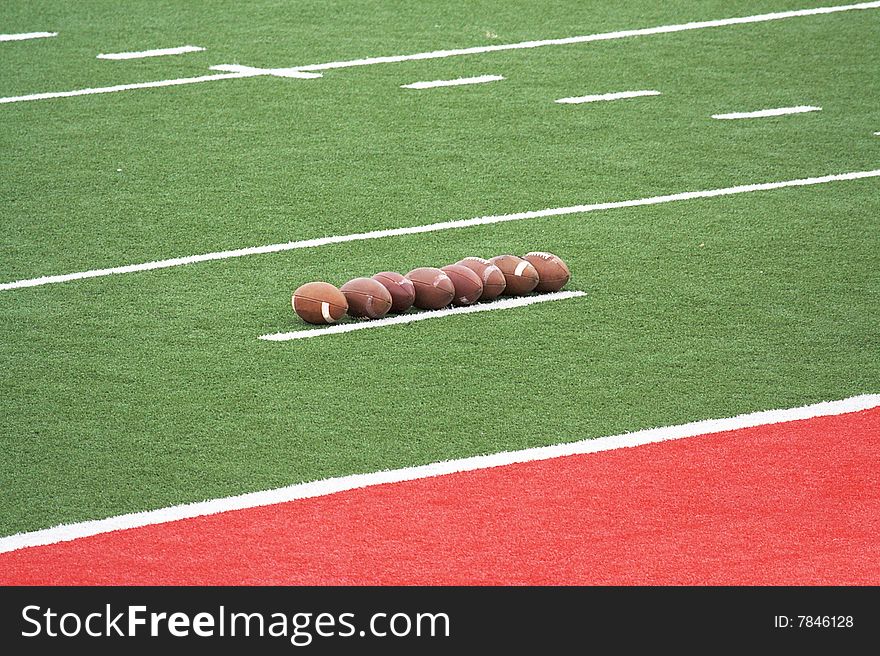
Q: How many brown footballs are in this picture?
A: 8